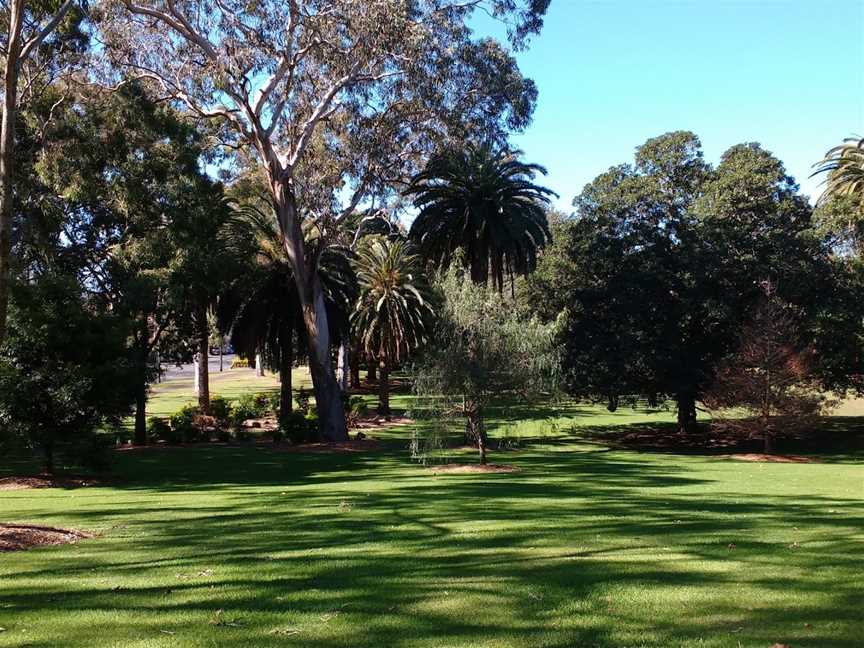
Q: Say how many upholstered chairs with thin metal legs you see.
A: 0